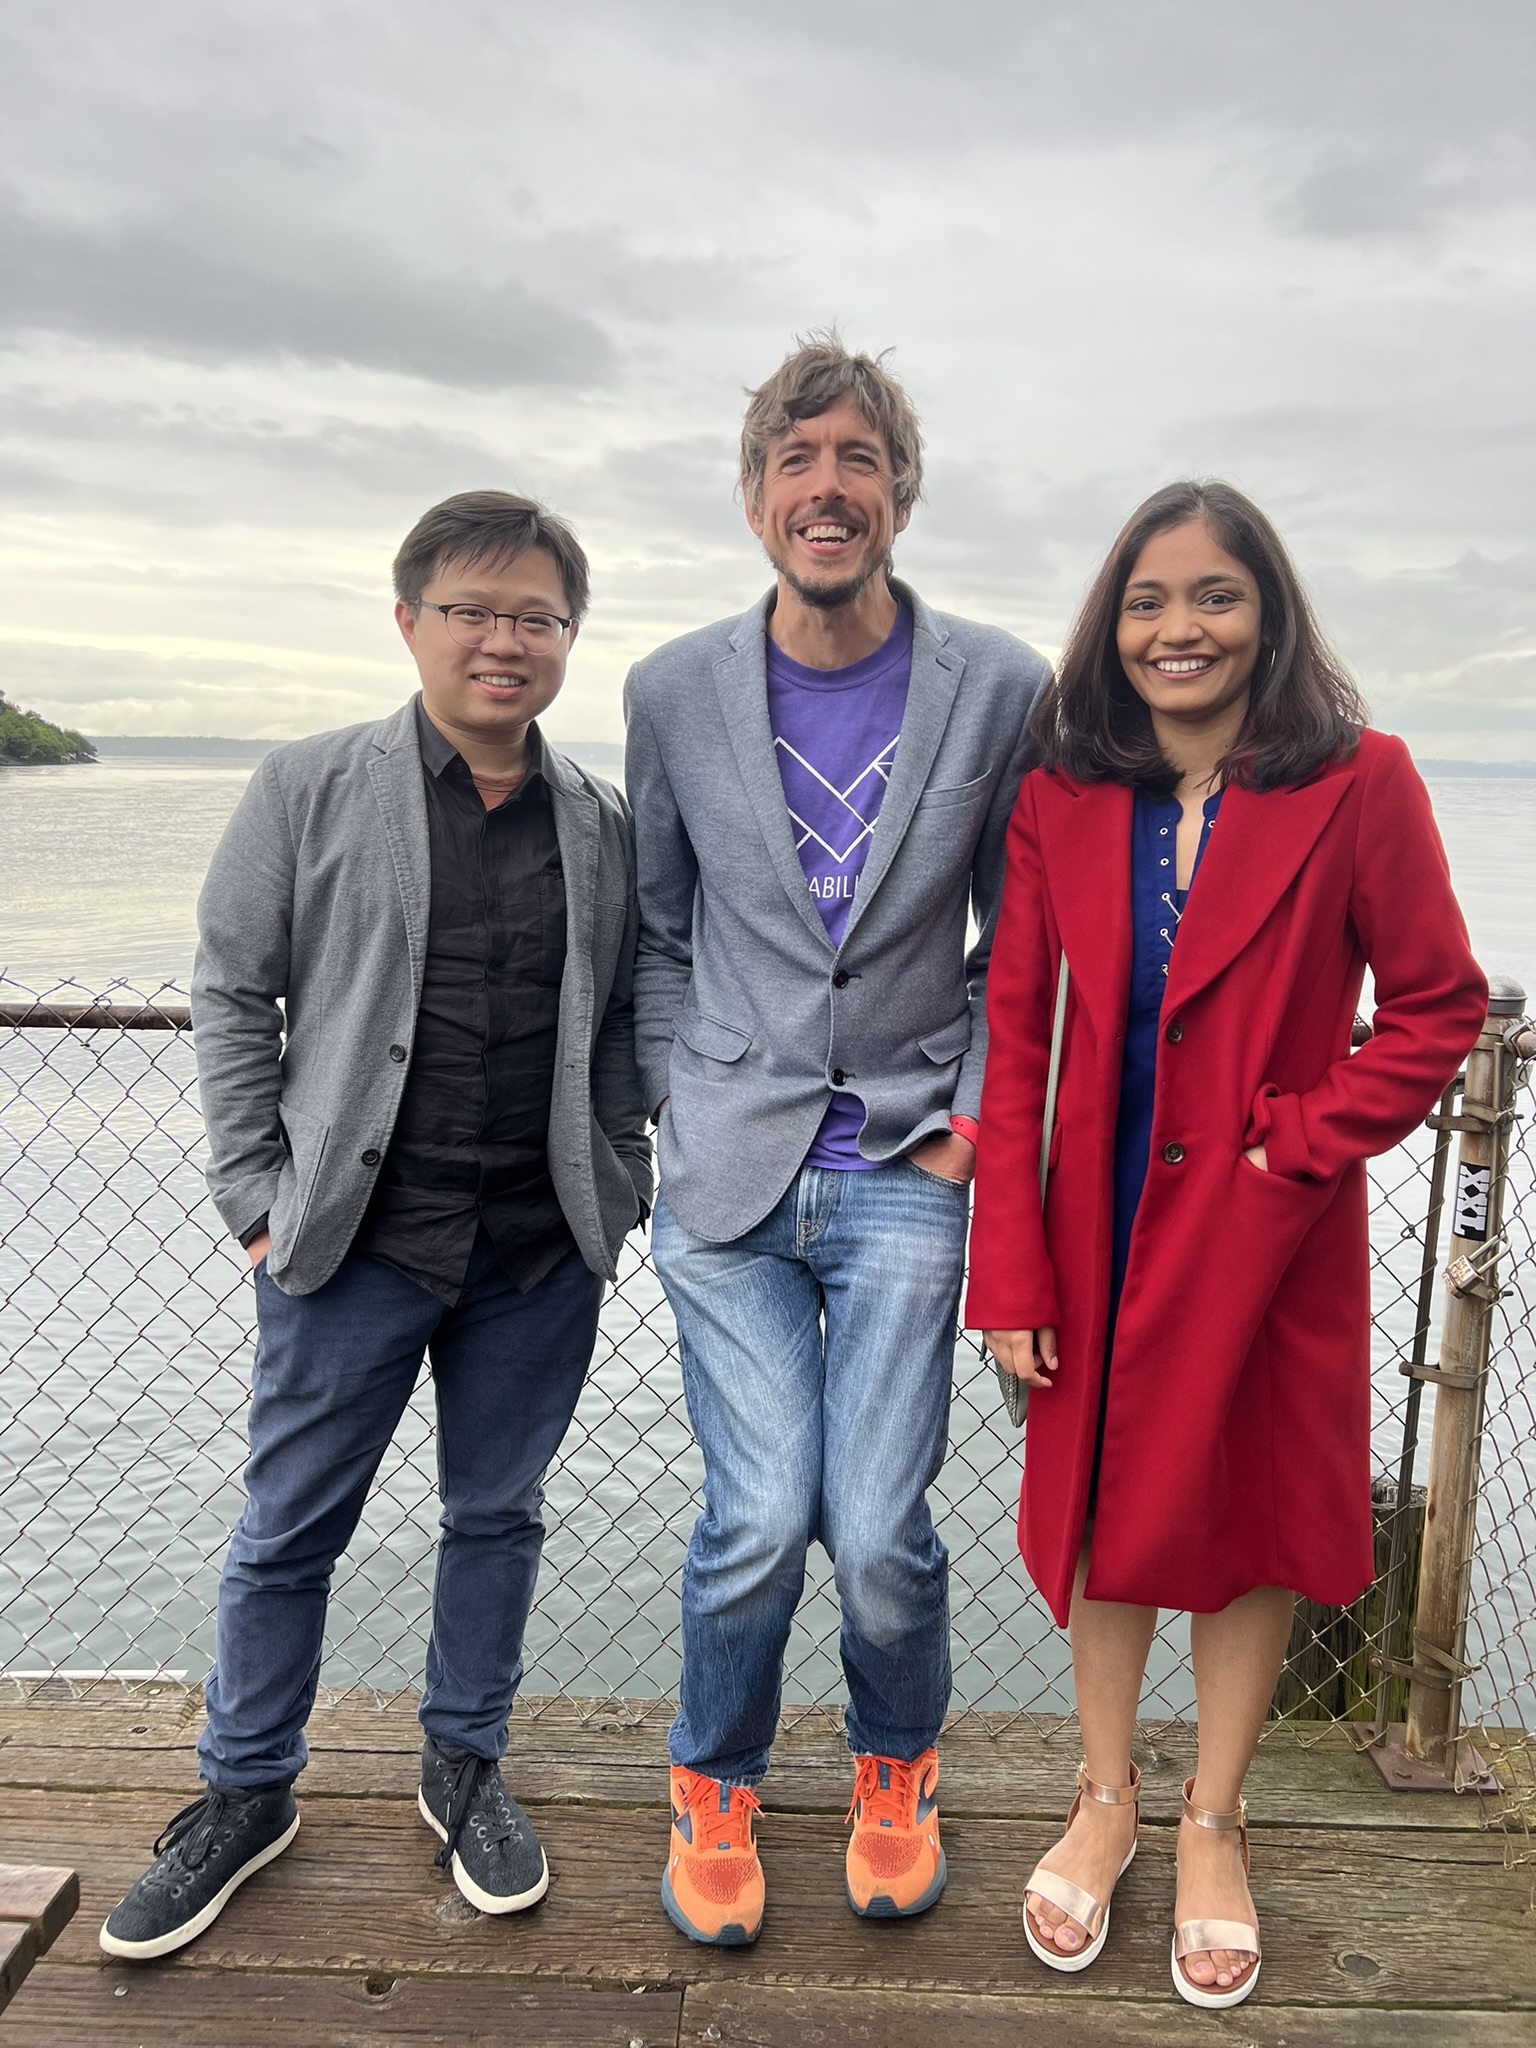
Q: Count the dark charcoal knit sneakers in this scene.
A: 2